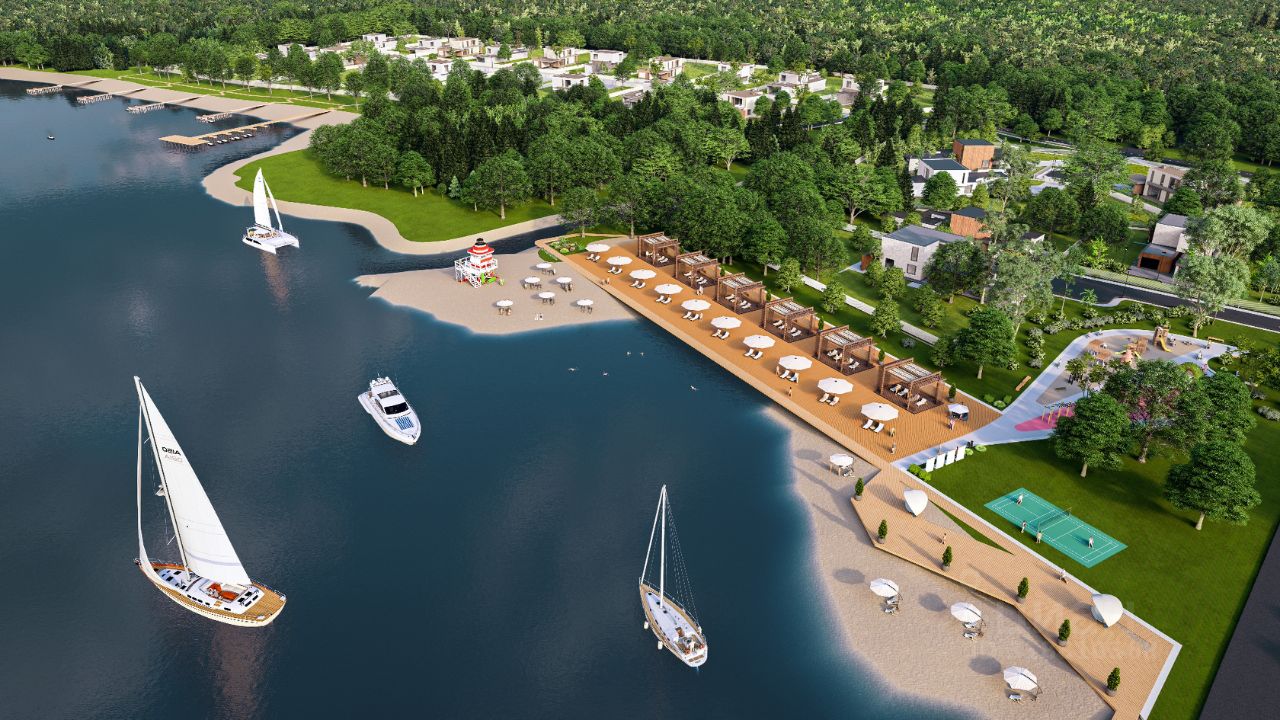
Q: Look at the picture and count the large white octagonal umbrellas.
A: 10